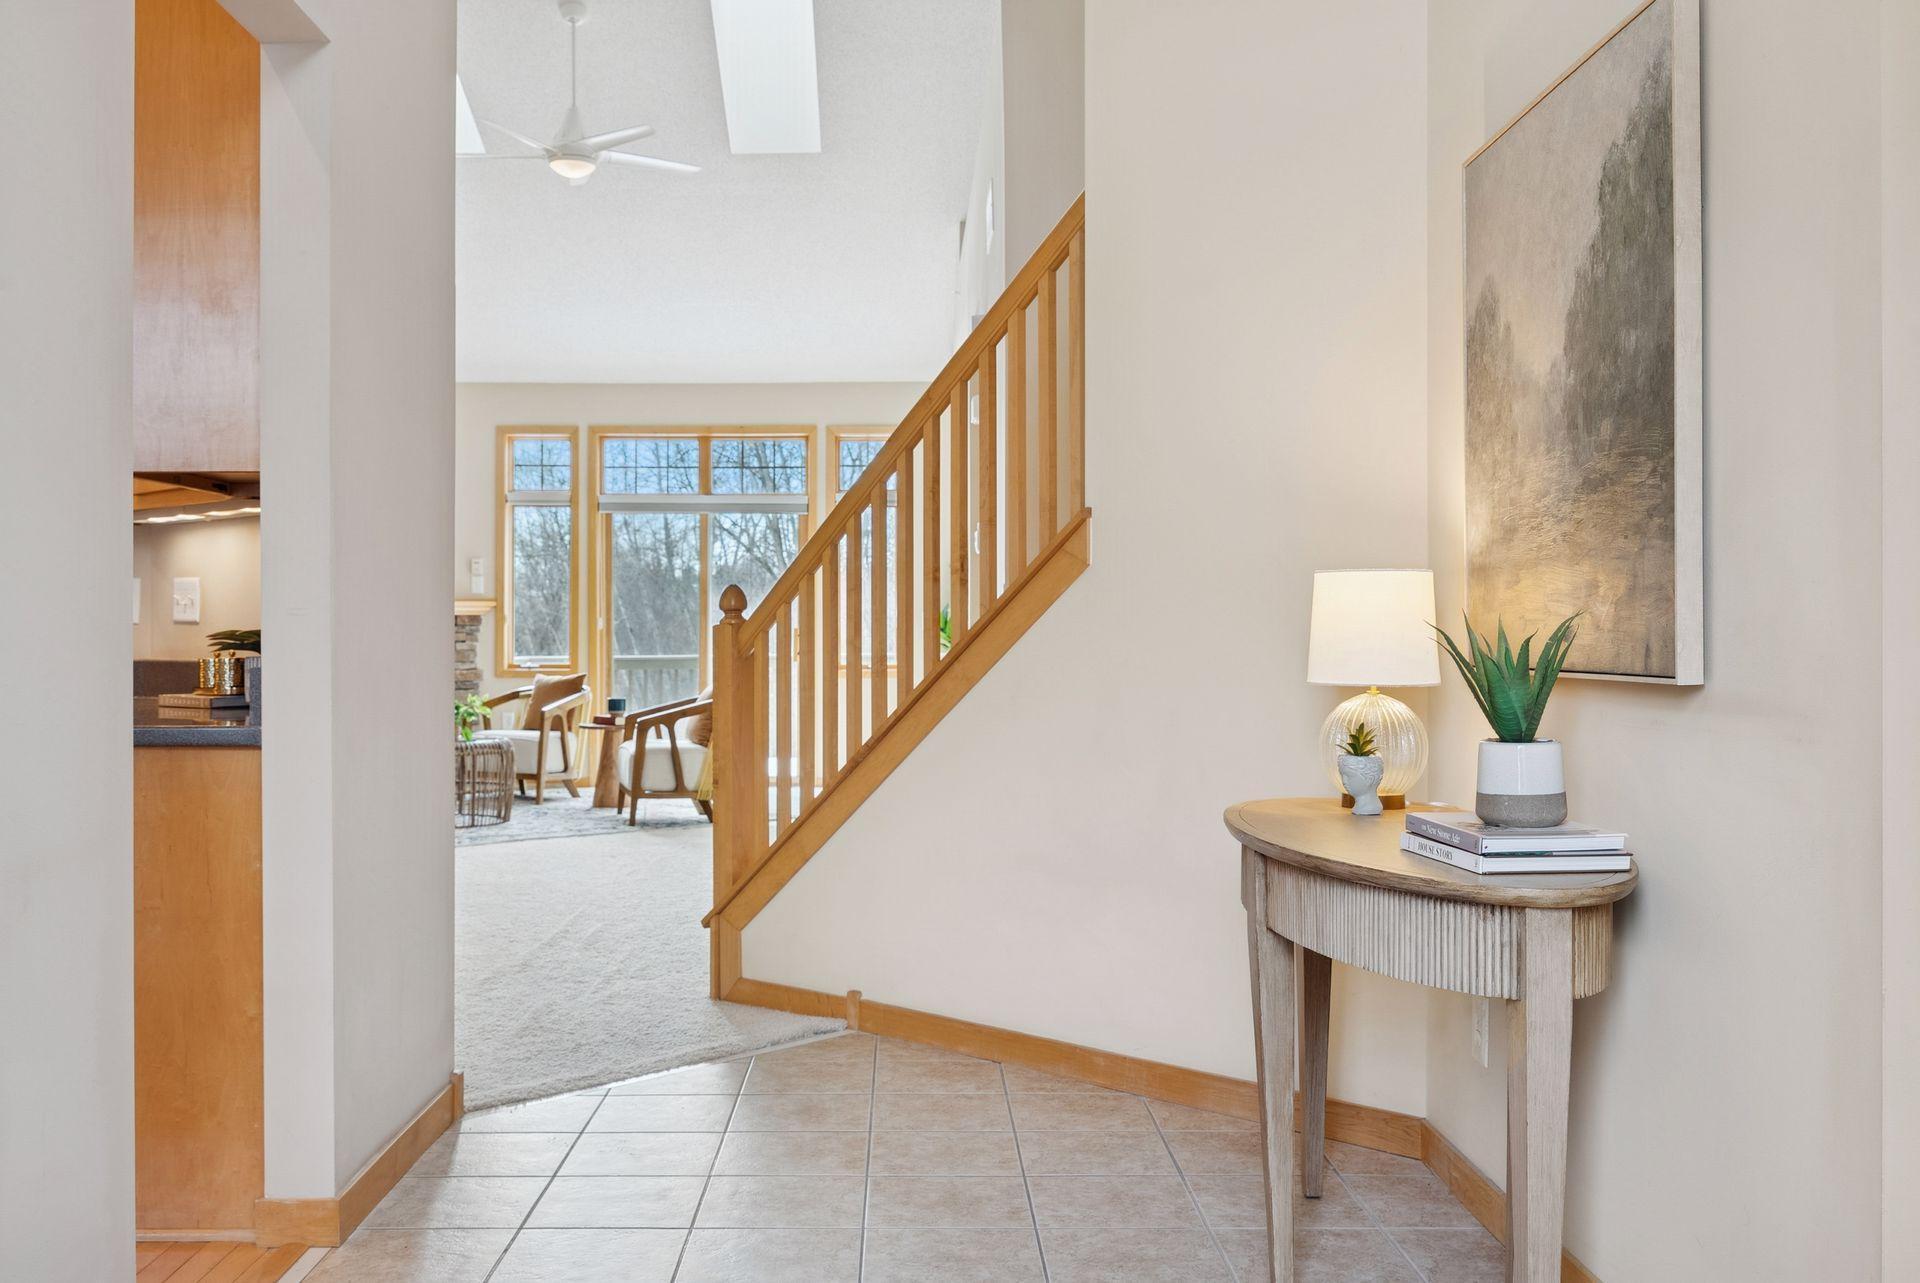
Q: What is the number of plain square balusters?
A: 13